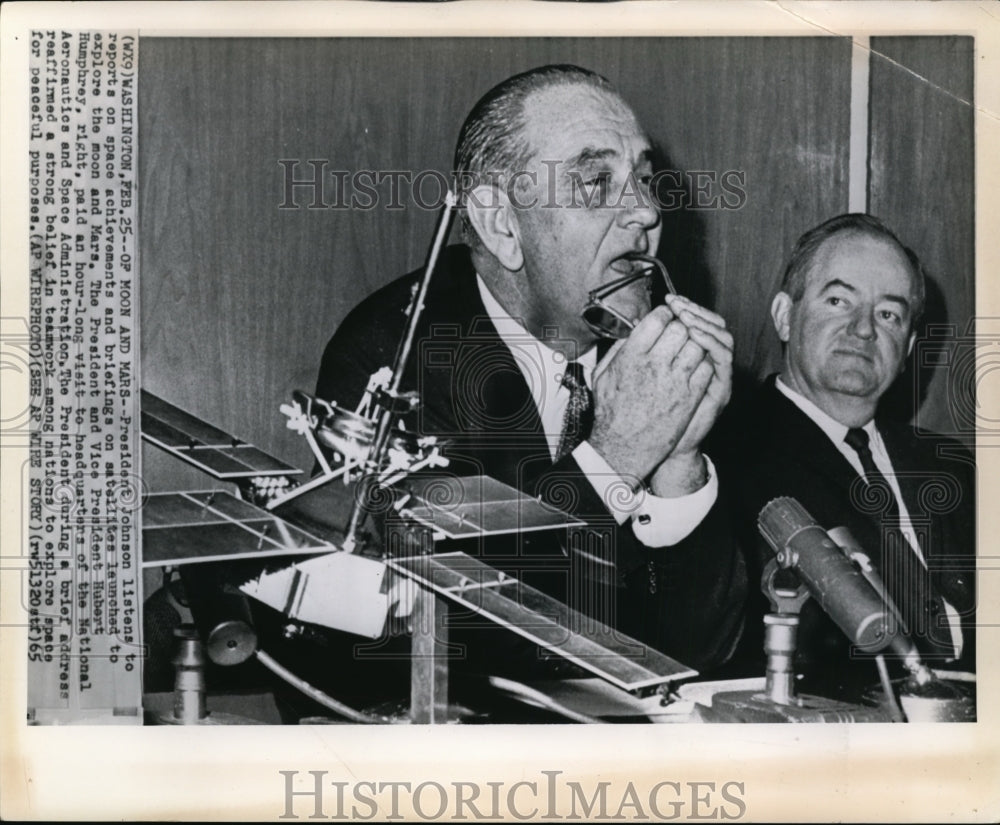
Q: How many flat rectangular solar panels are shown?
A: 4